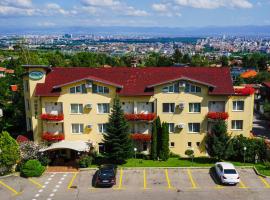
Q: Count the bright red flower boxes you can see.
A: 6